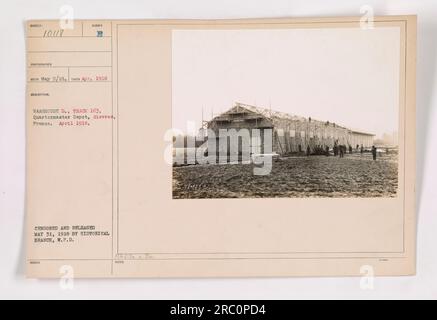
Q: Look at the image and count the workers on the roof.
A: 3